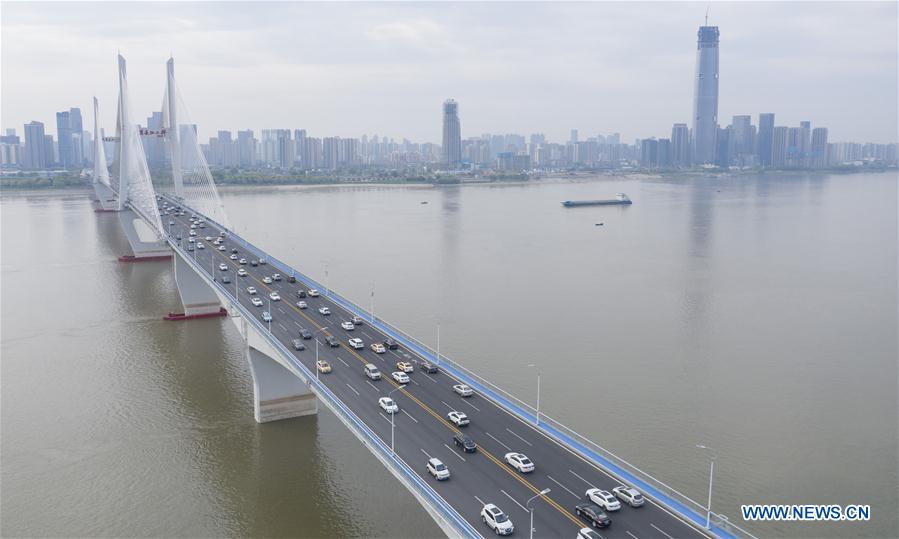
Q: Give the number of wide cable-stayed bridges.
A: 1